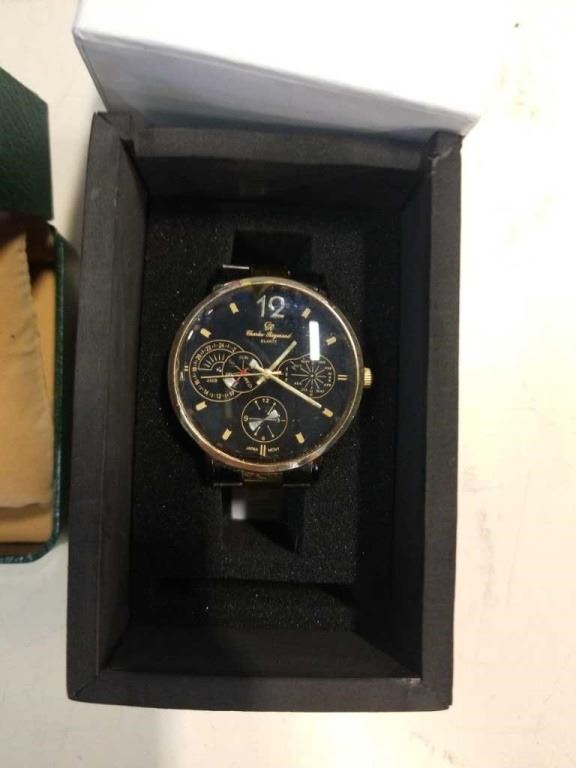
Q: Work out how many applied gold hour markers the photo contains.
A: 11